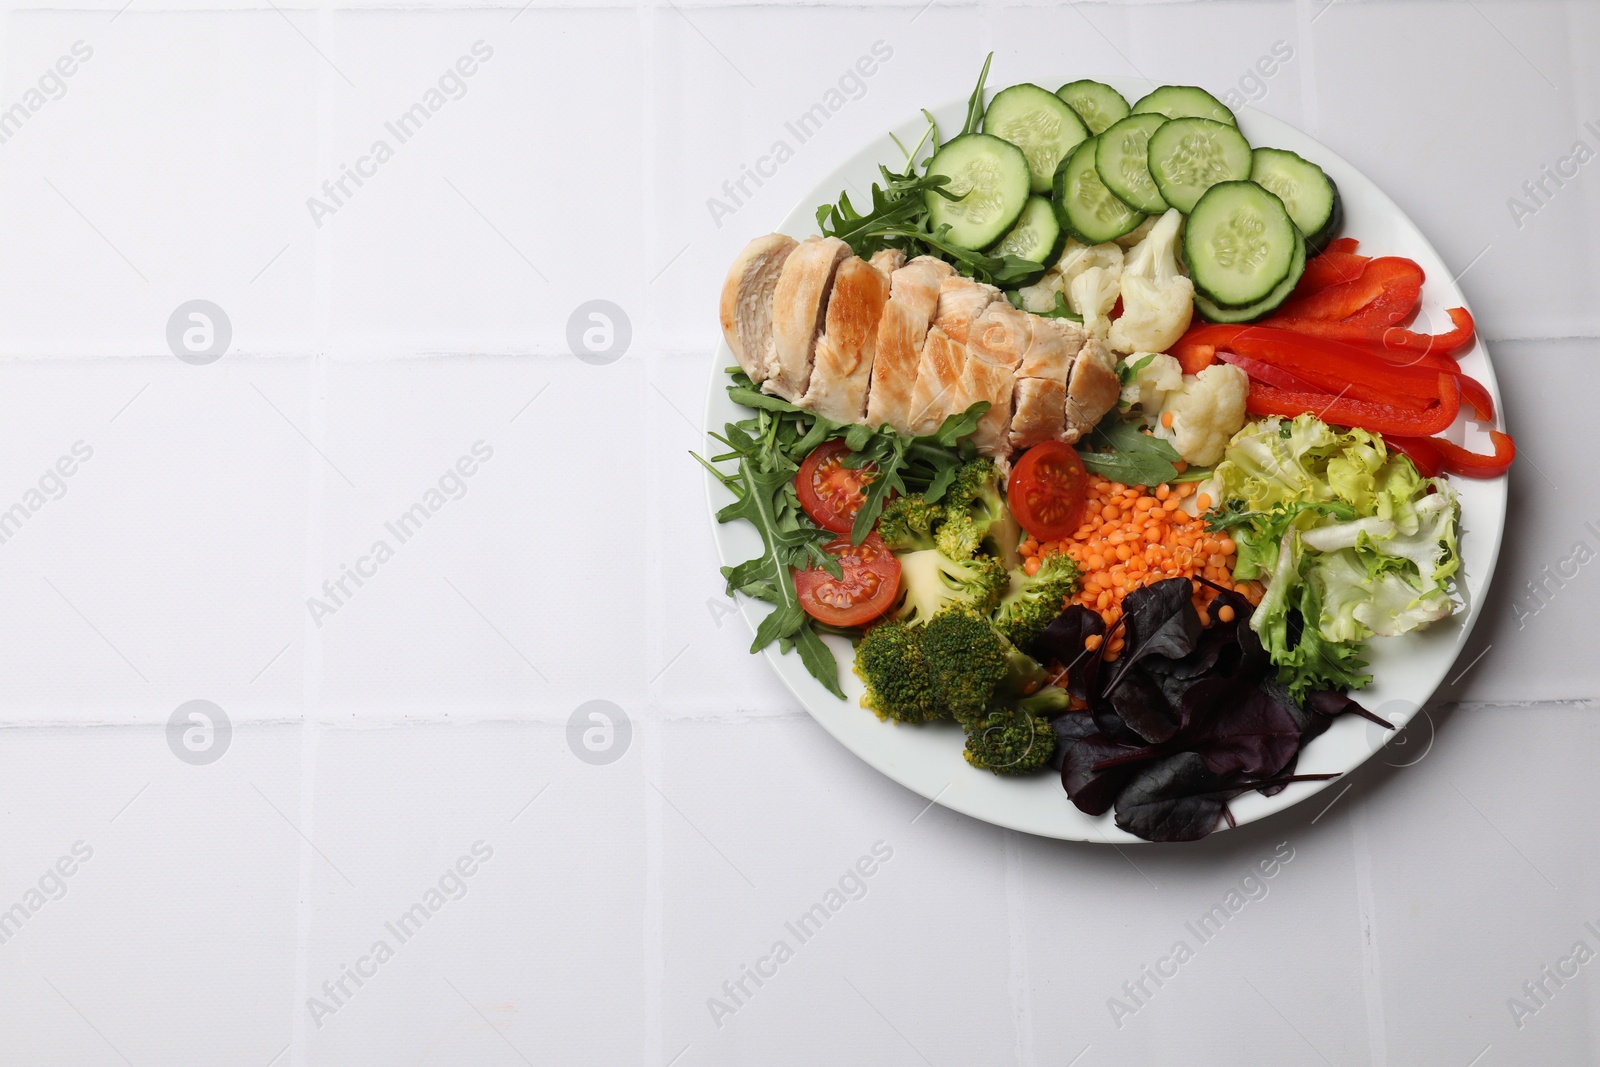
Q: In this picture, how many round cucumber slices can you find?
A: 11